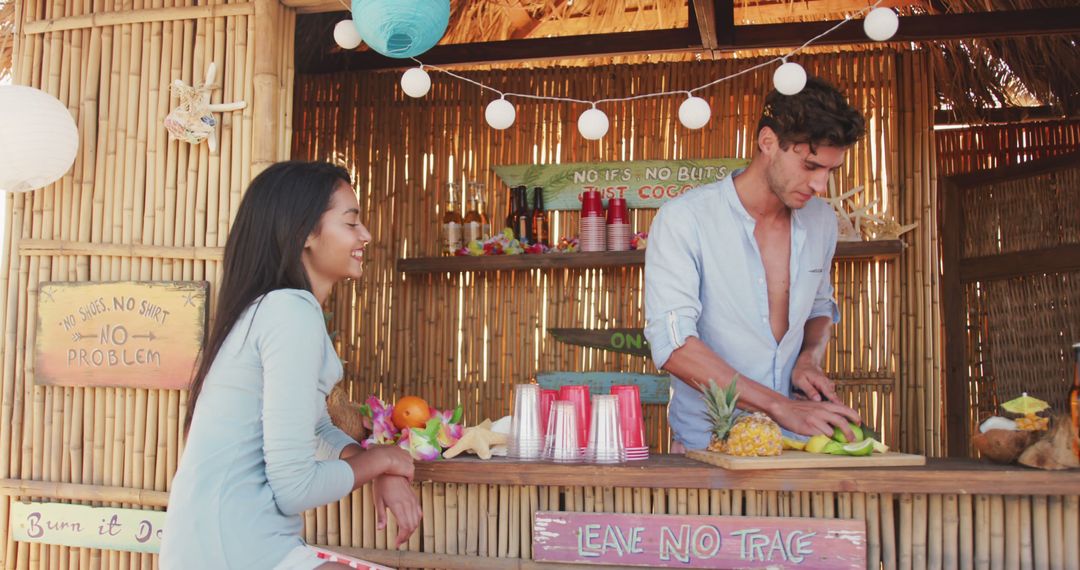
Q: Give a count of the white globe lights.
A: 7